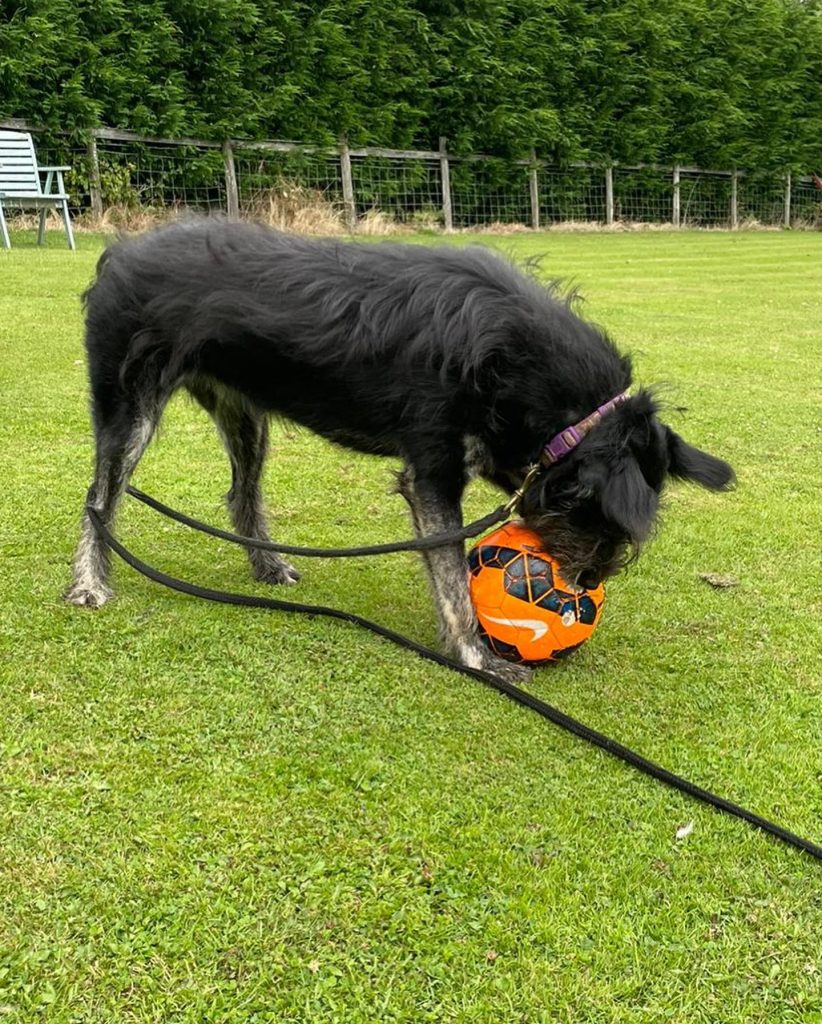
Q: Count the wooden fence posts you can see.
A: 9